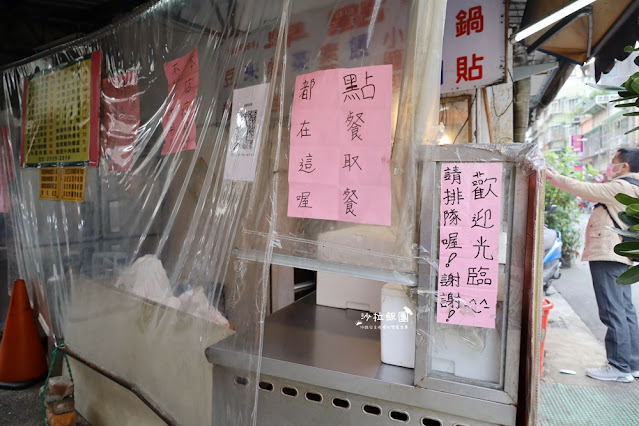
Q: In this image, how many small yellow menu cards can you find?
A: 2